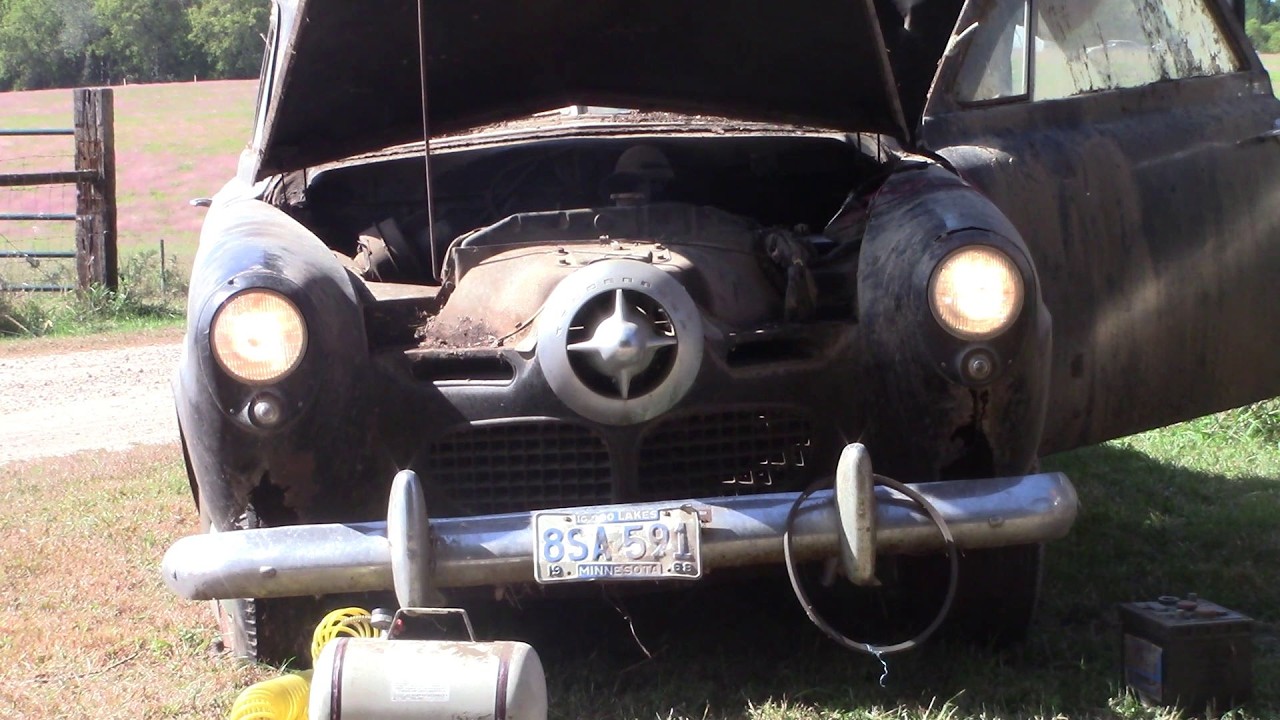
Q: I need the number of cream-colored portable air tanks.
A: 1